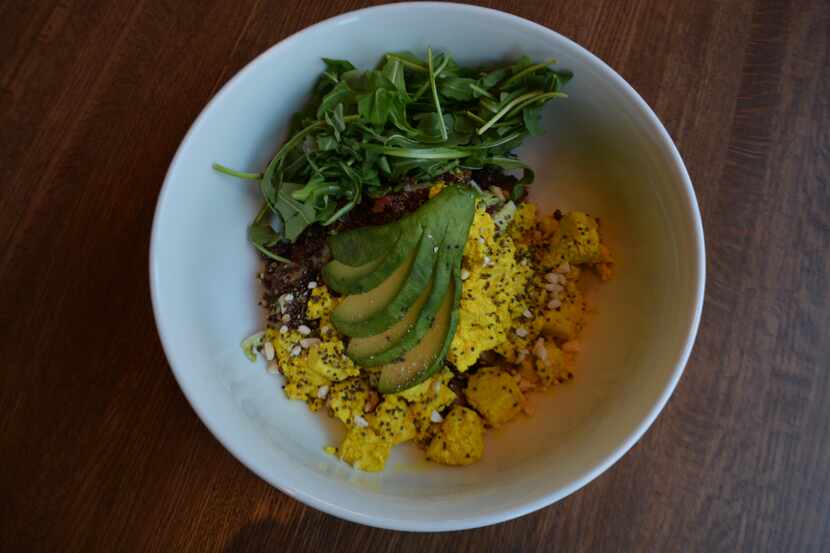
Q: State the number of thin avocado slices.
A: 5